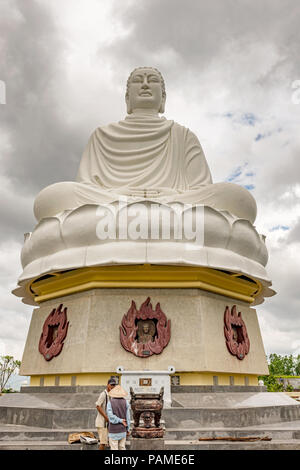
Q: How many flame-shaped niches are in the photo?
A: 3